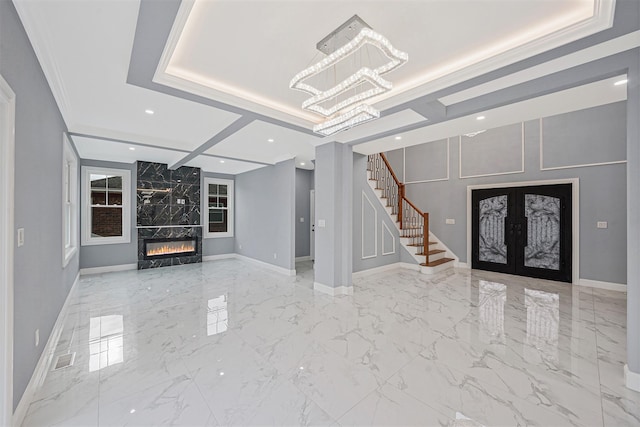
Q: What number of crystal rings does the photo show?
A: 3